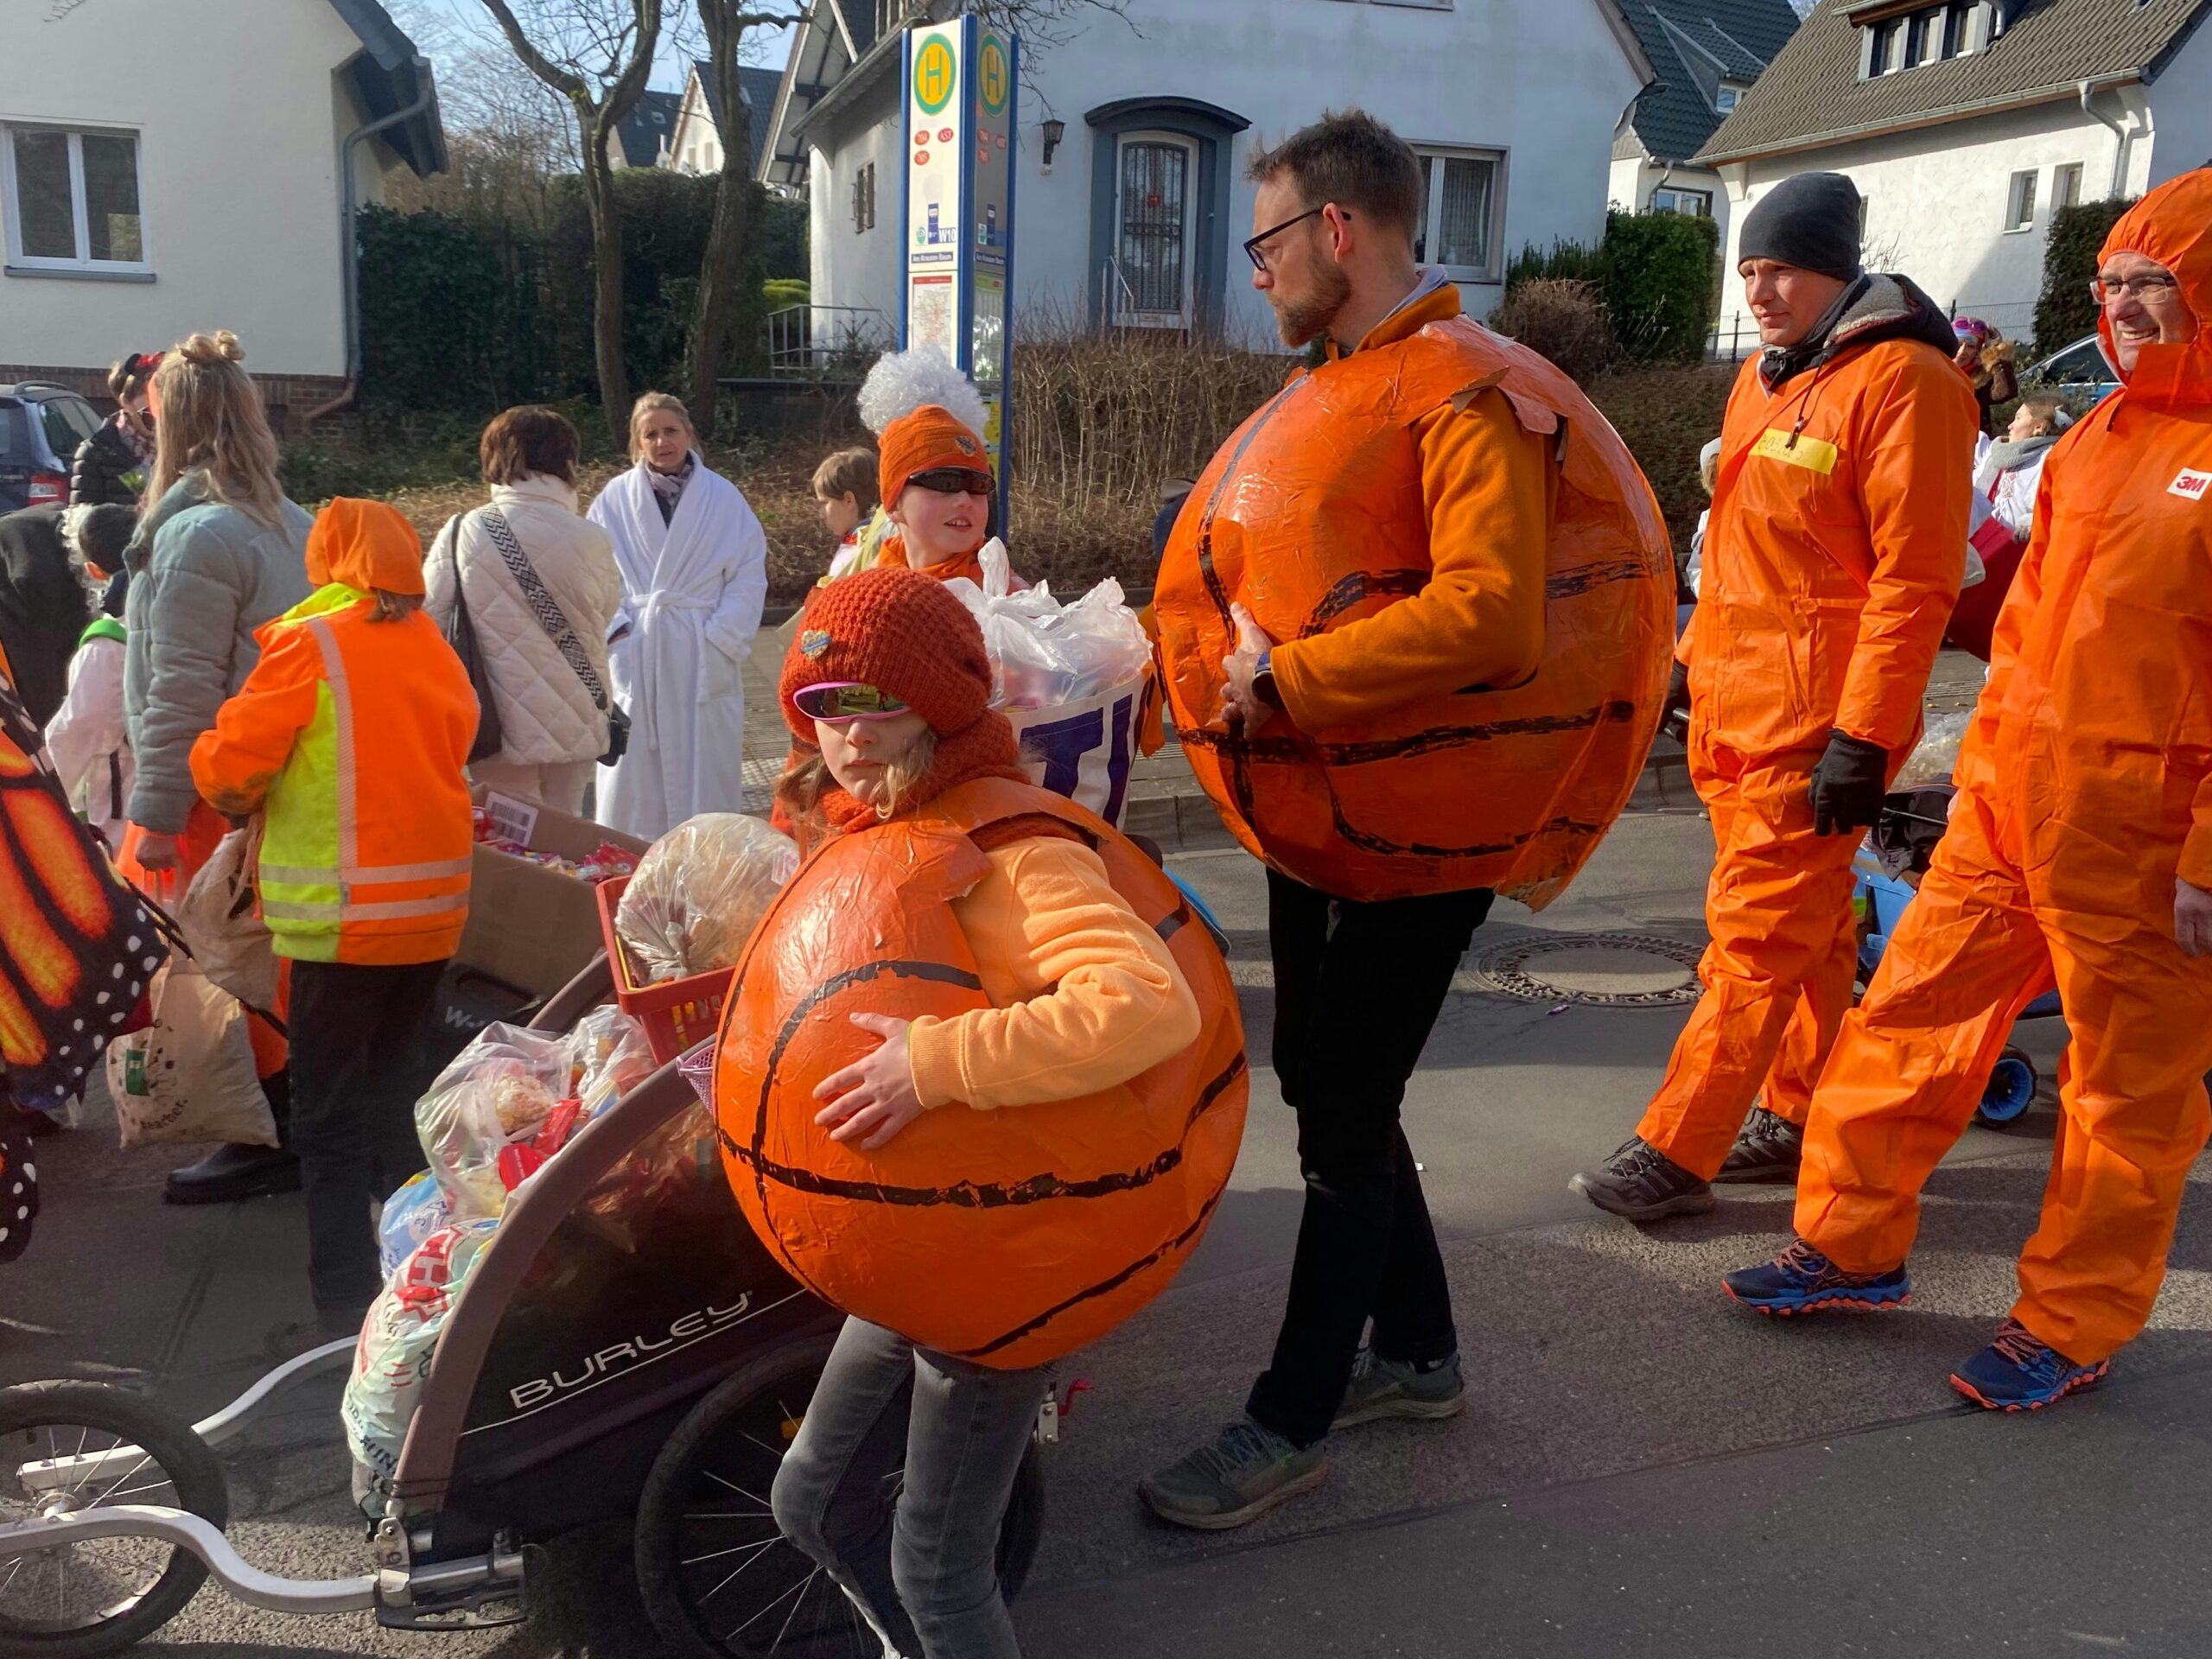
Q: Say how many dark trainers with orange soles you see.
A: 2